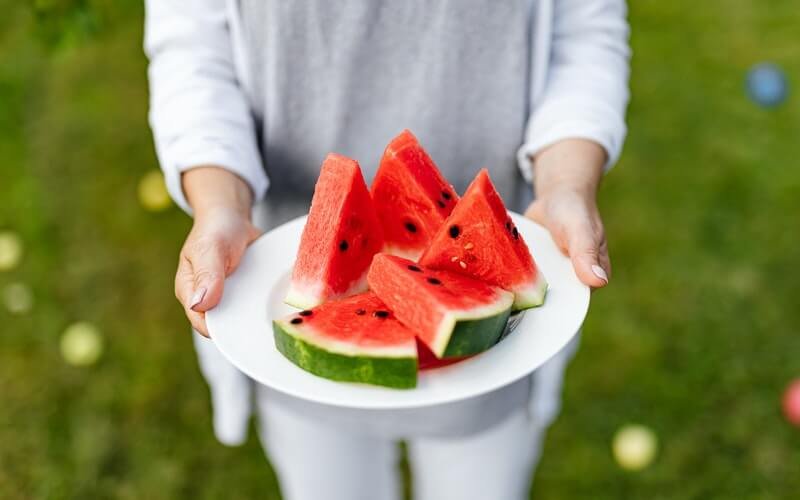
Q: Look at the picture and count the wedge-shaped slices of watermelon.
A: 5